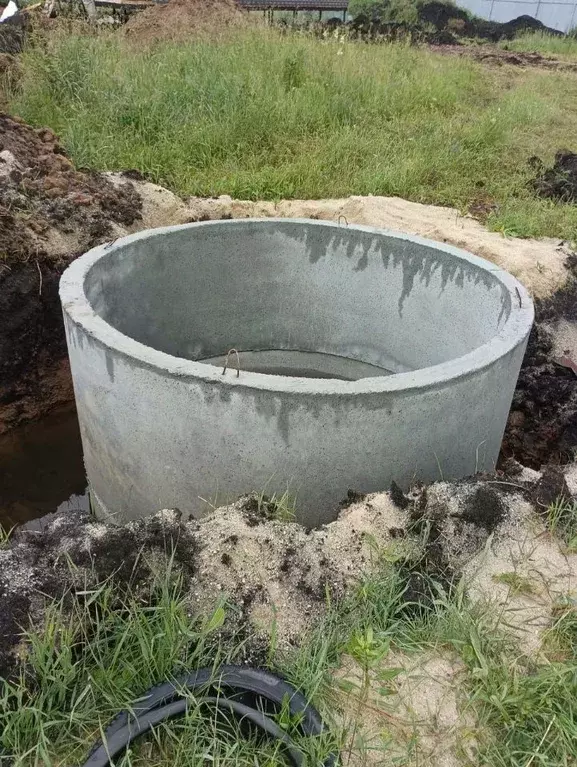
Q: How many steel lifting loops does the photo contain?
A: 4